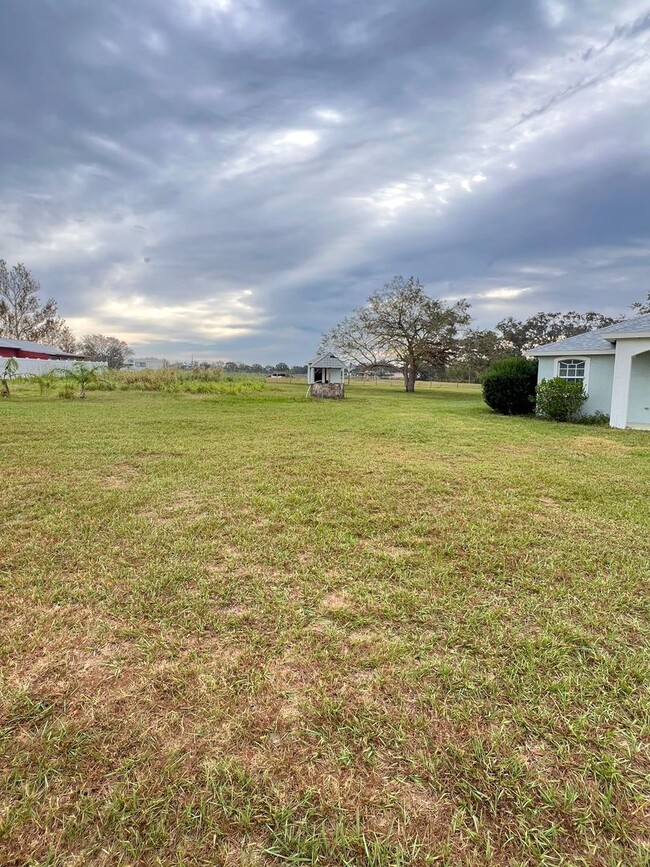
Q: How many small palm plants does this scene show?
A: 2